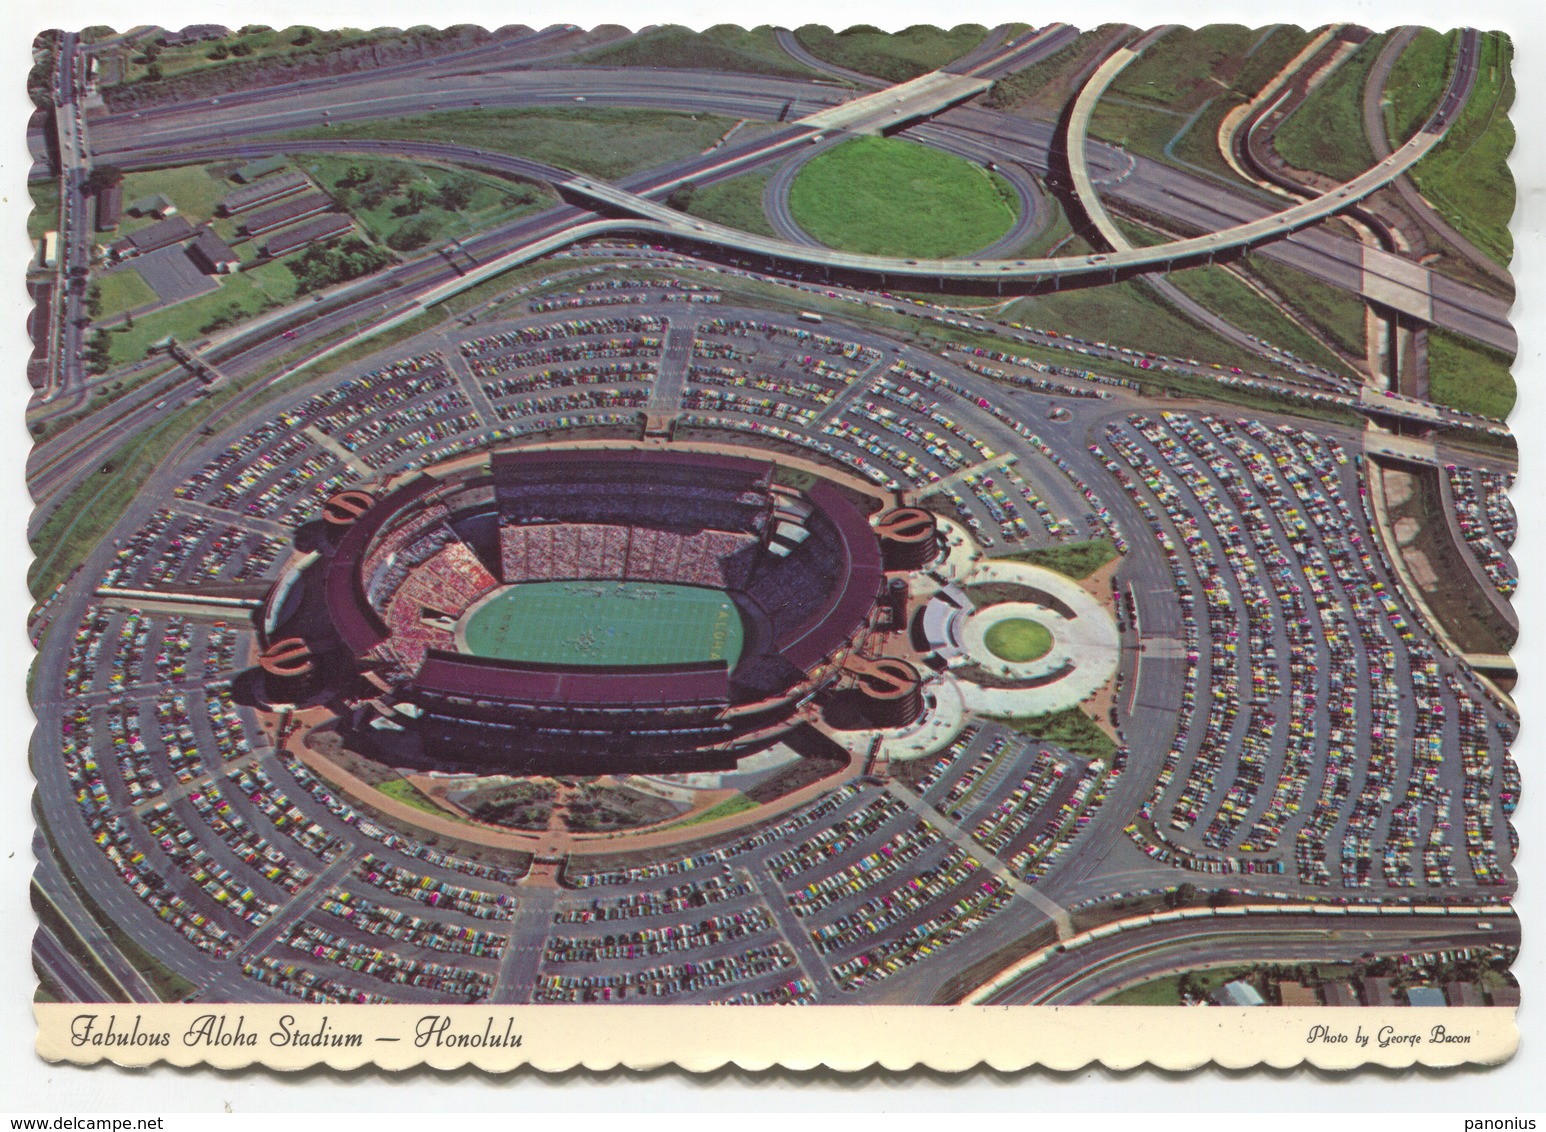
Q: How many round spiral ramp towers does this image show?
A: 4